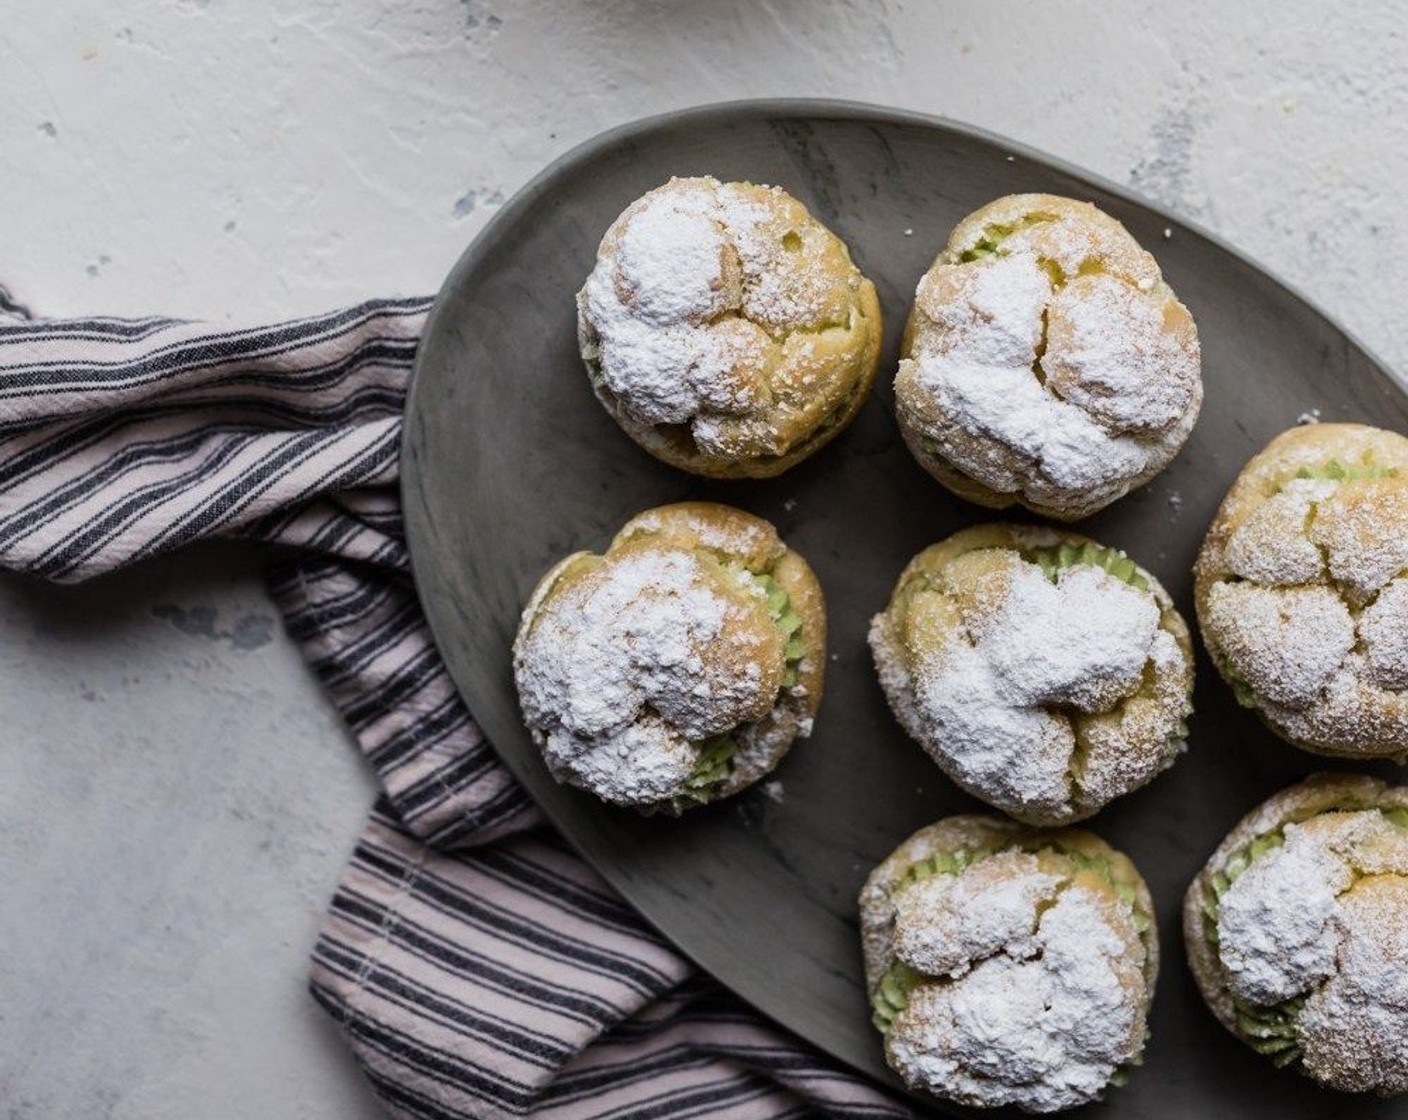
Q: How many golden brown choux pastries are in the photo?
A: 7